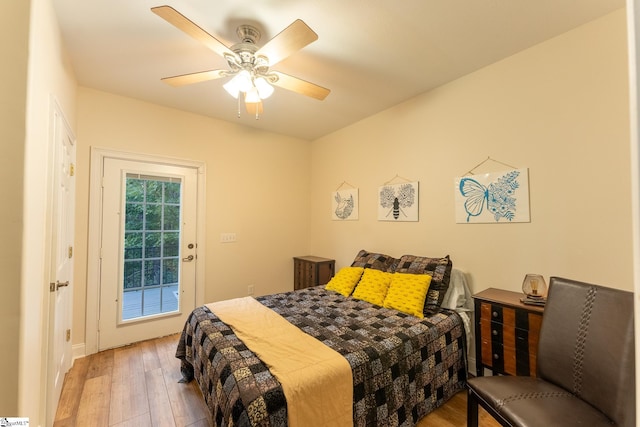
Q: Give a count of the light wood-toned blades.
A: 5